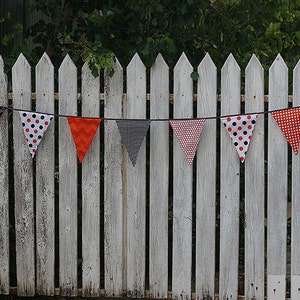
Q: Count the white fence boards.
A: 14